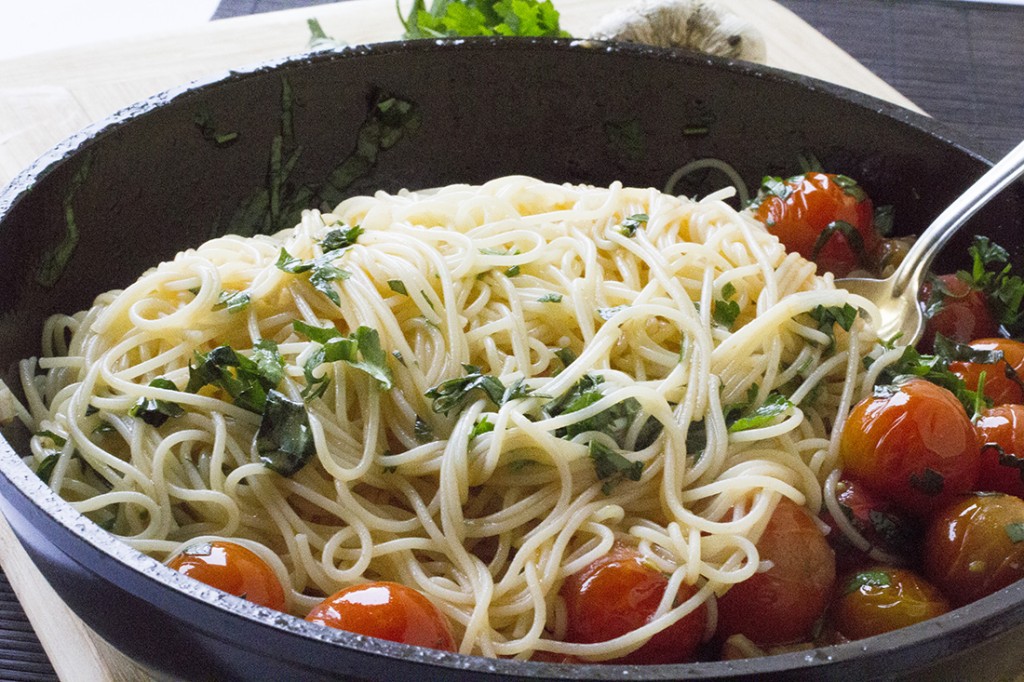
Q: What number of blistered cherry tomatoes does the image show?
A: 12